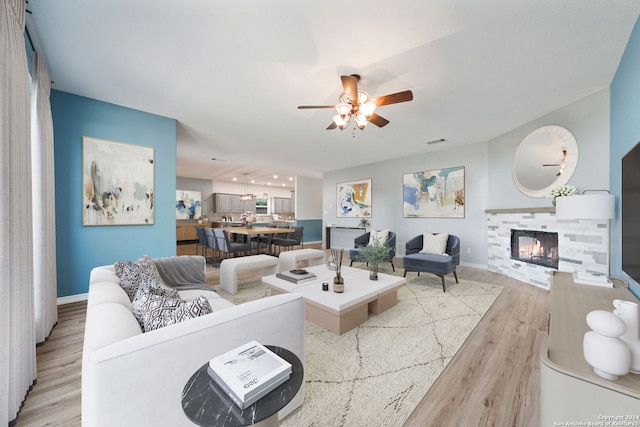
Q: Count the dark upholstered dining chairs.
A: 6